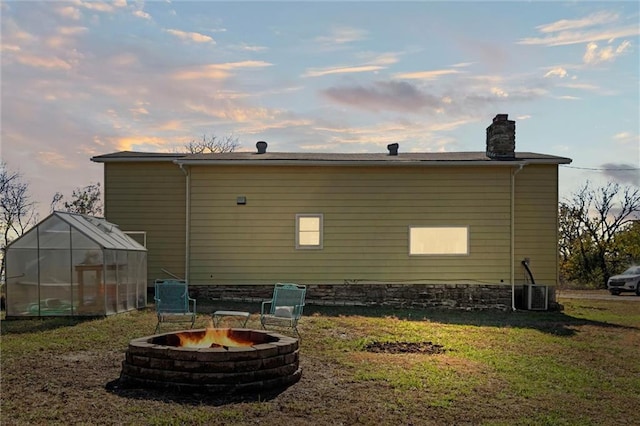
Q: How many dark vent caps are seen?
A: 2